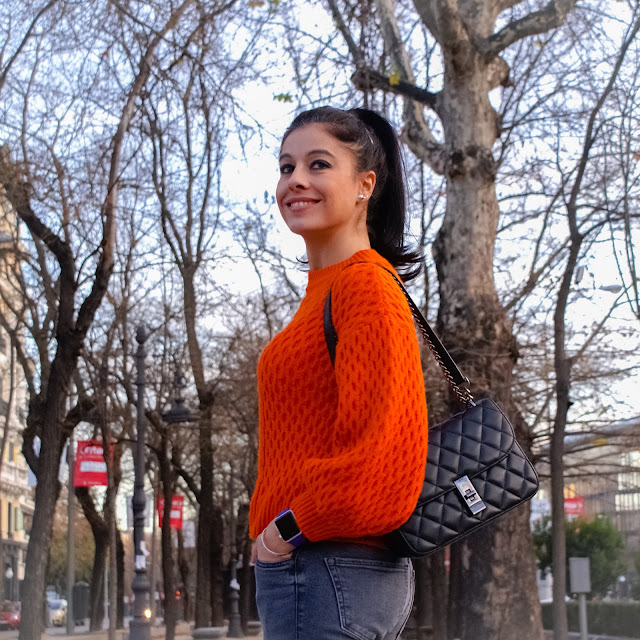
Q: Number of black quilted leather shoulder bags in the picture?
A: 1